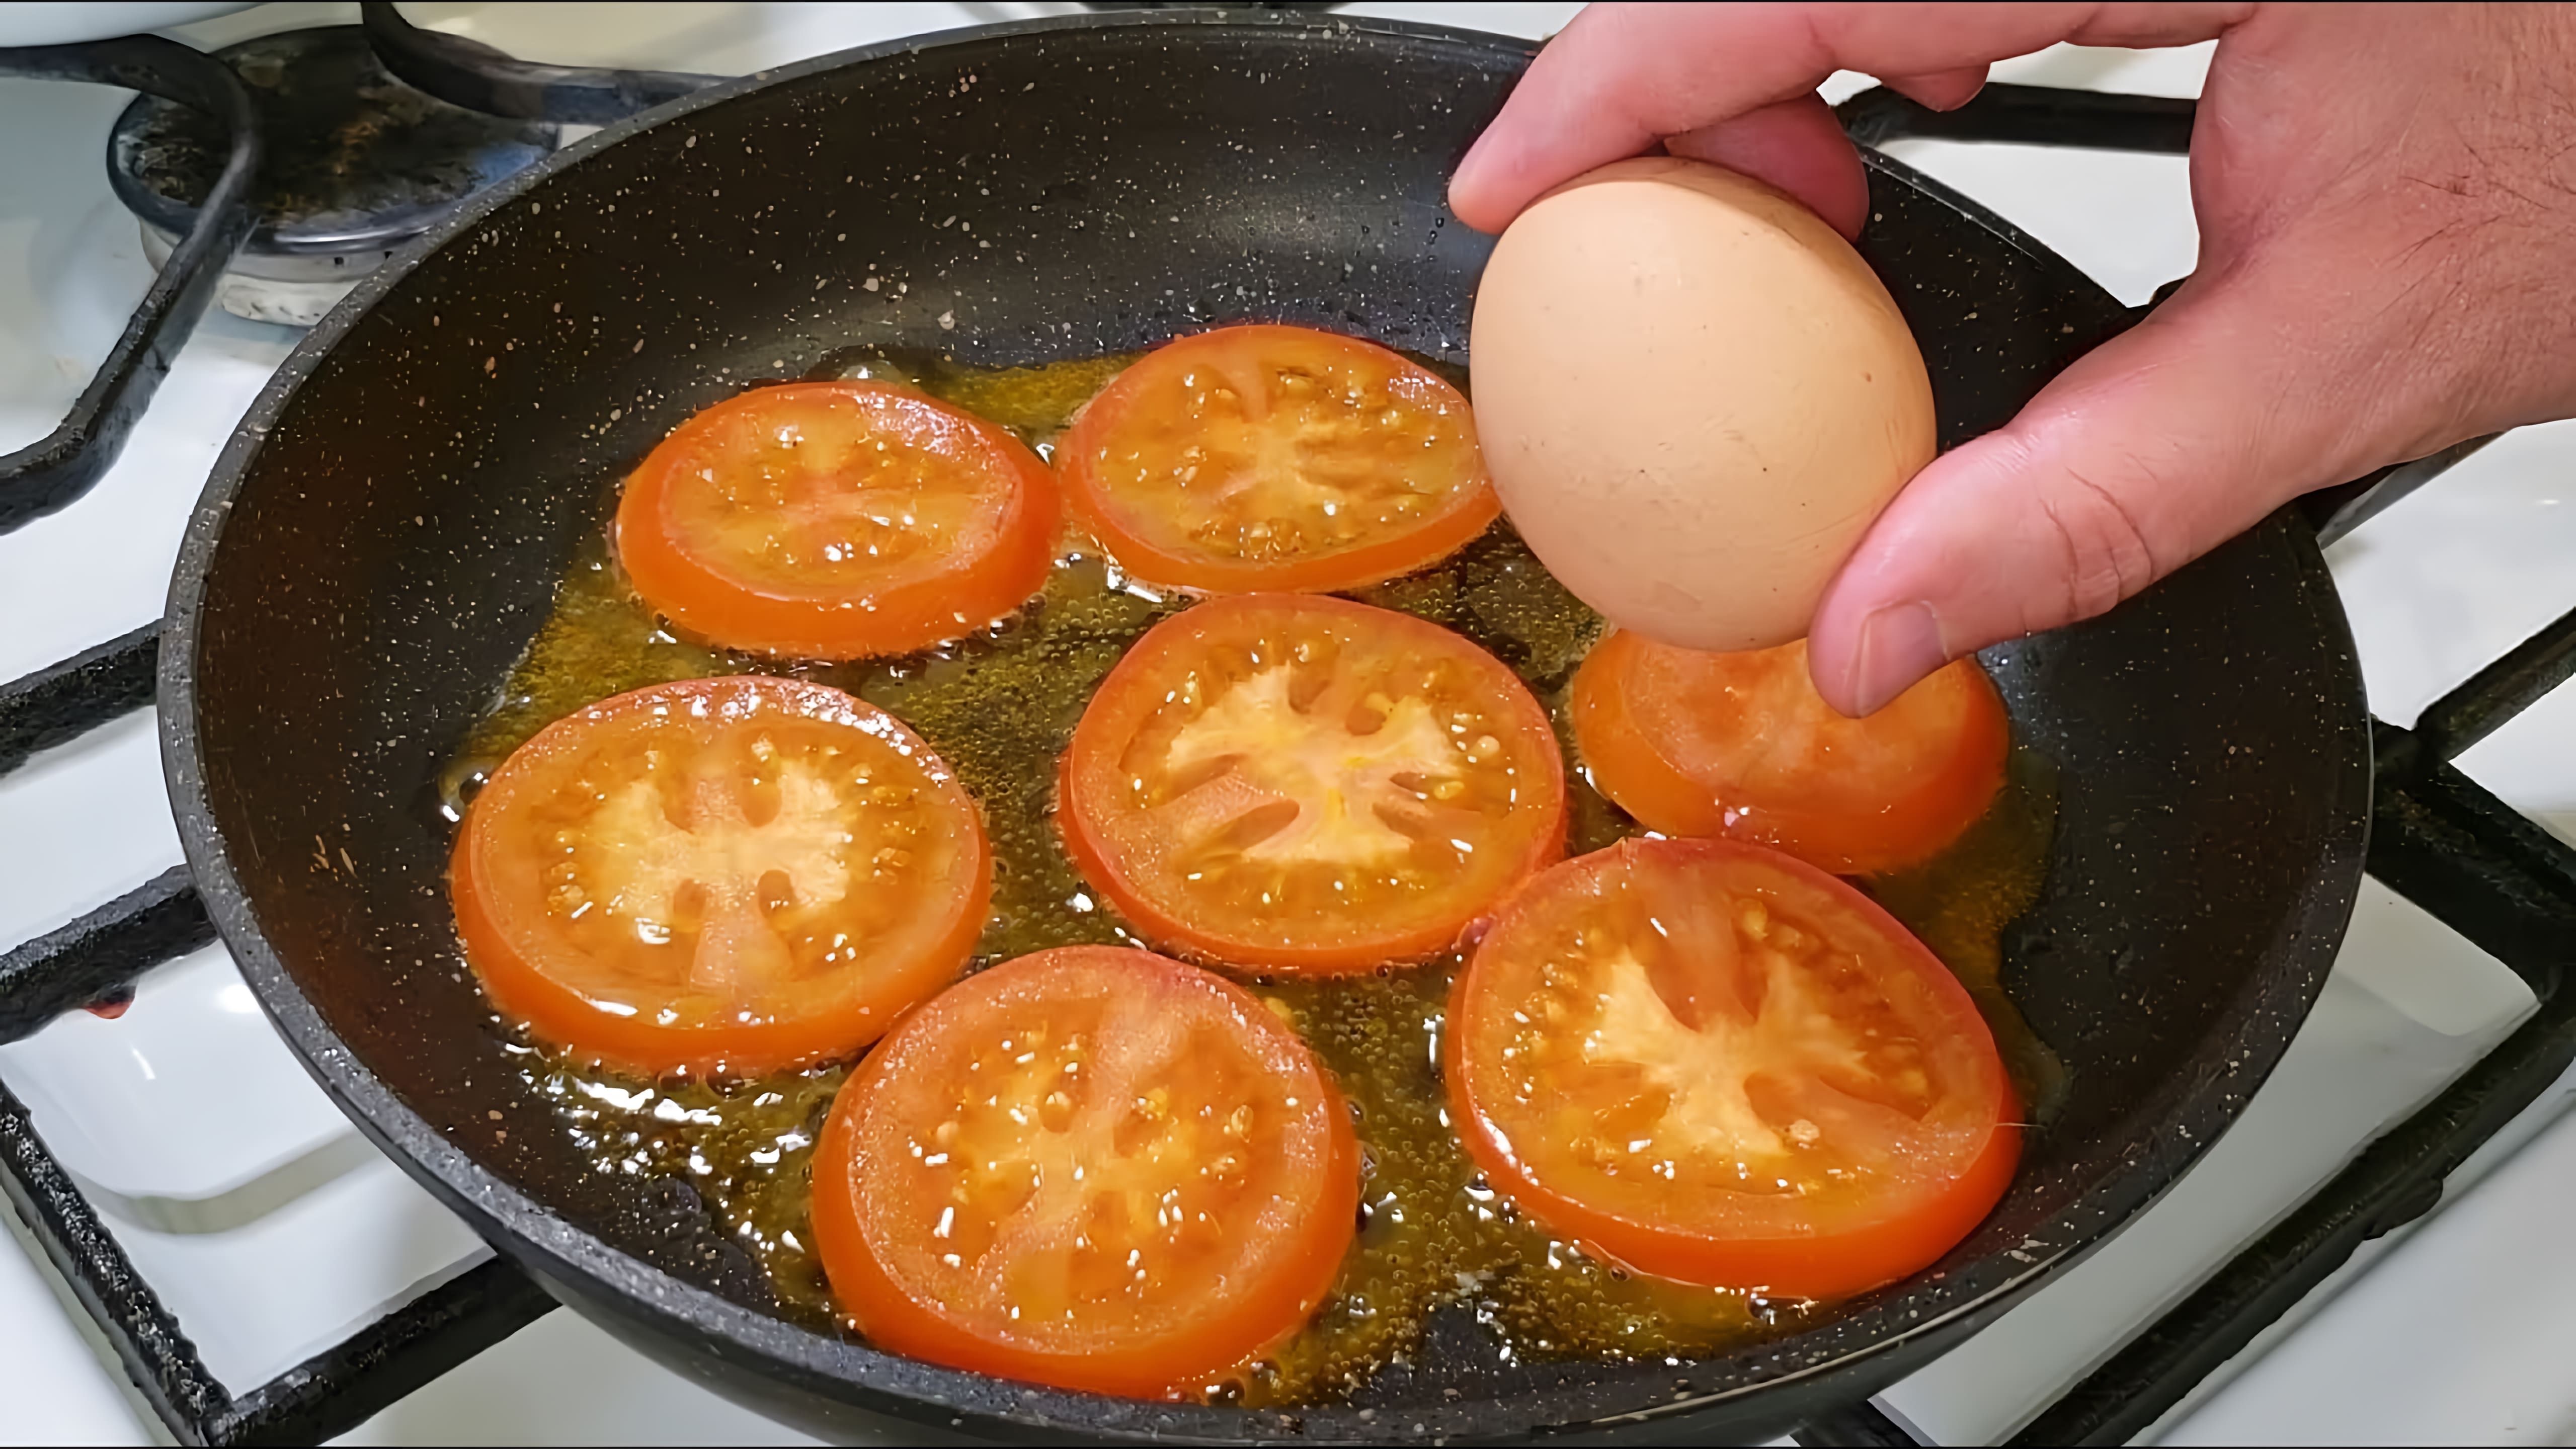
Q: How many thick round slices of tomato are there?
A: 7